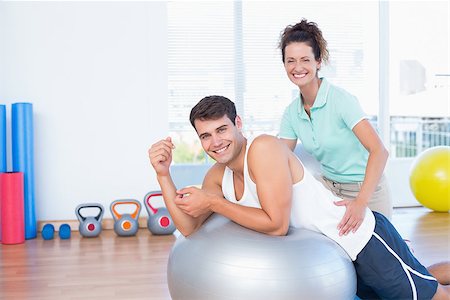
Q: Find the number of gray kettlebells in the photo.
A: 3